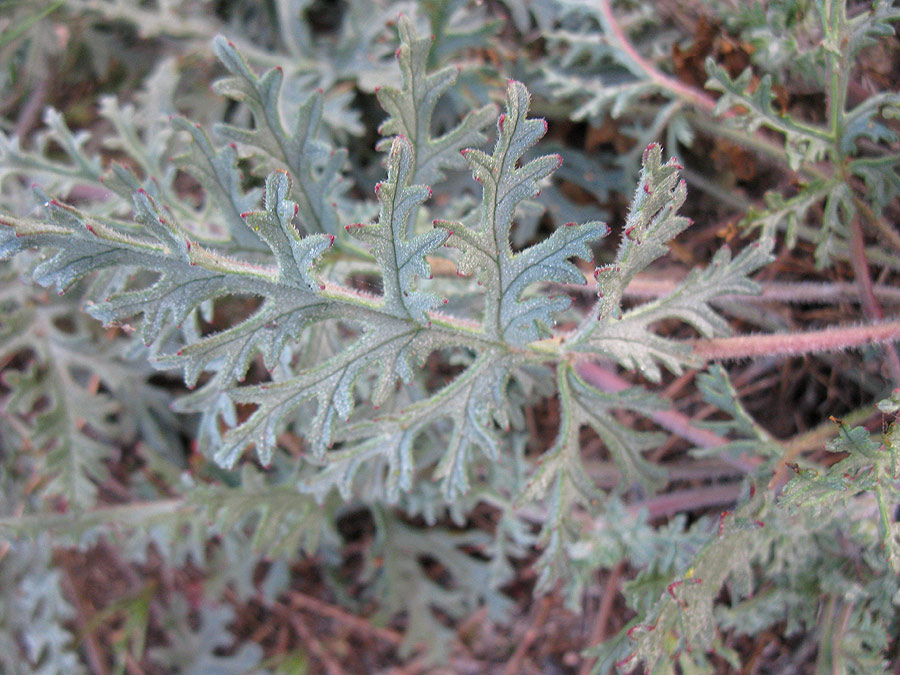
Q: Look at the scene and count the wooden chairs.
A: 0